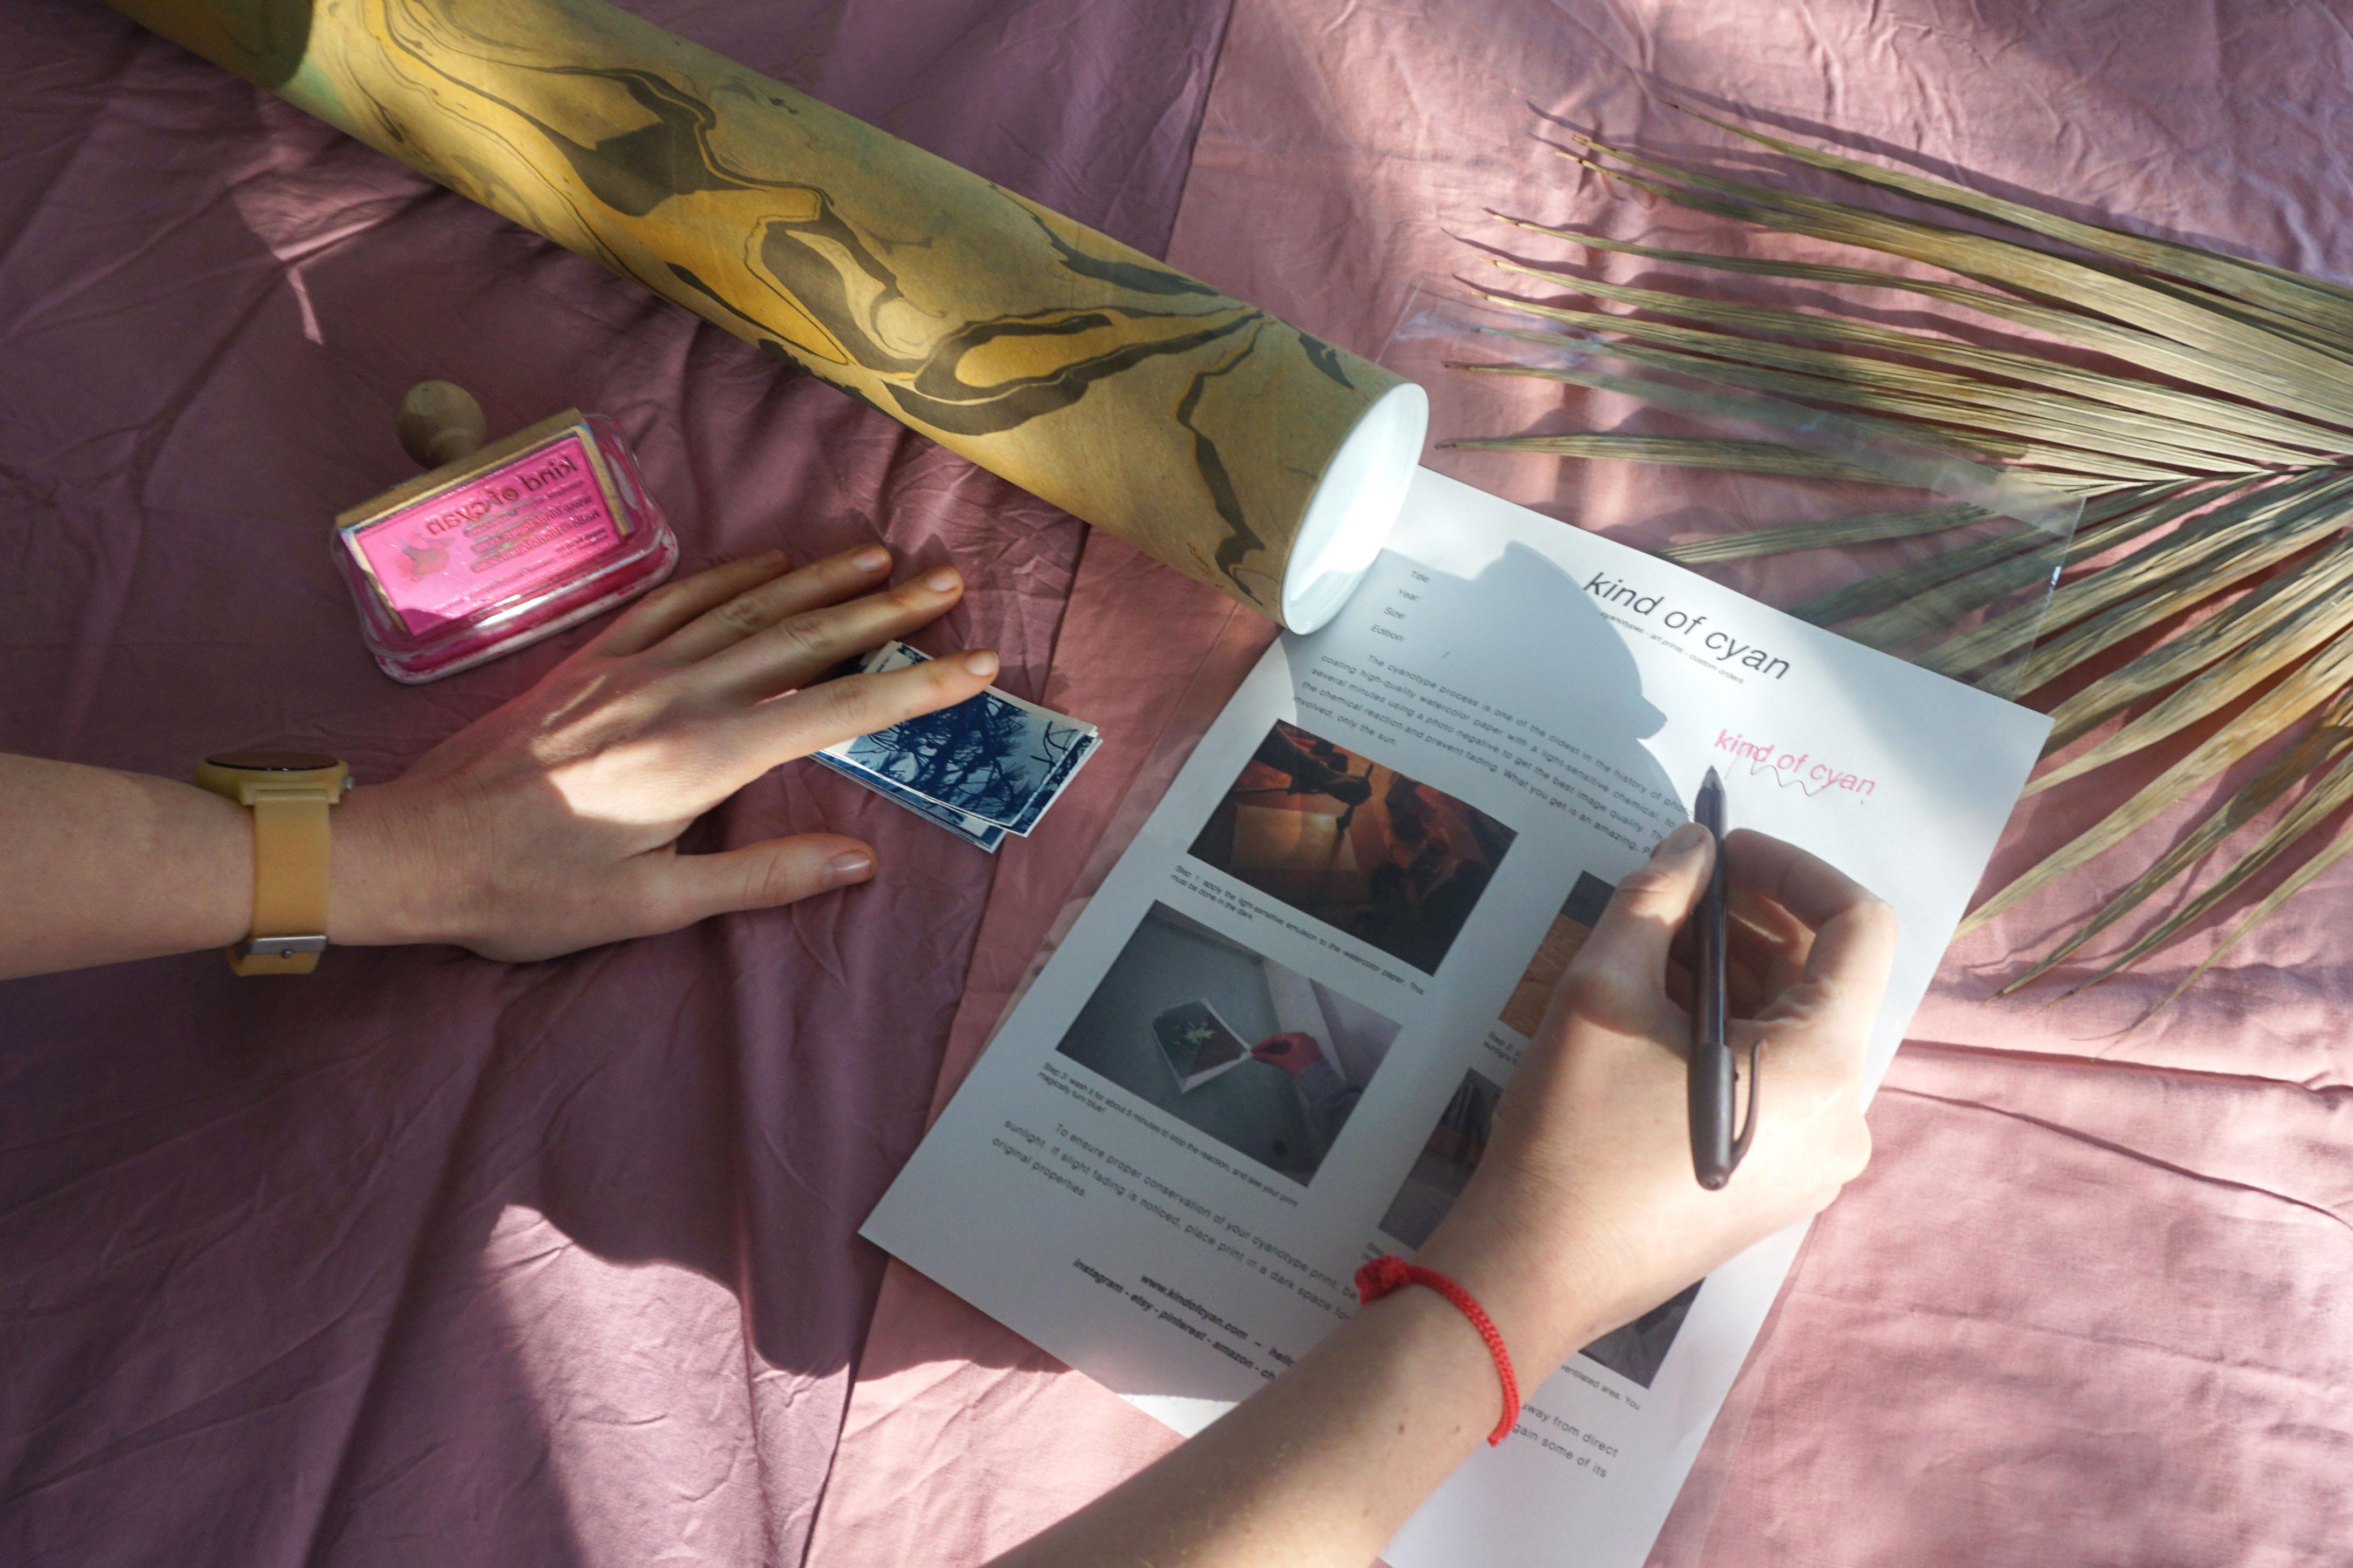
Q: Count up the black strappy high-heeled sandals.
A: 0